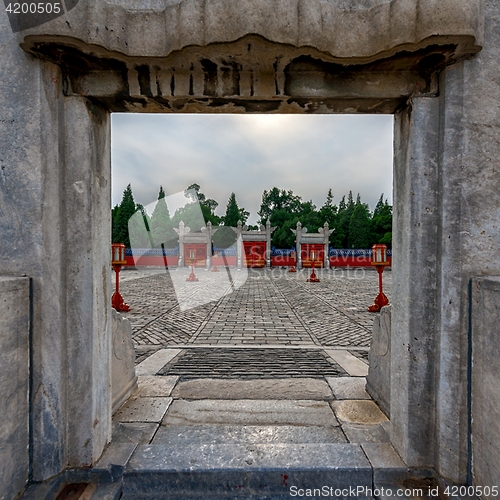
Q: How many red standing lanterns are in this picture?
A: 6